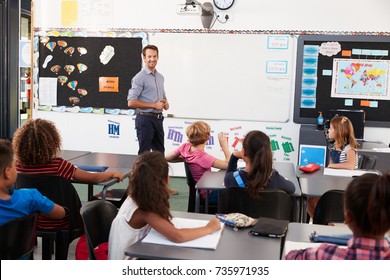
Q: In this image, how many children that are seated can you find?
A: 7